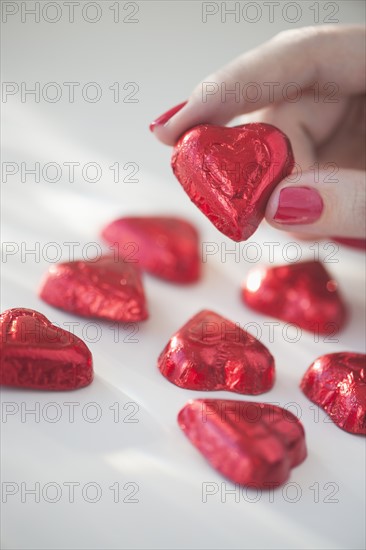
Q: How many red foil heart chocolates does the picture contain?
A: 8